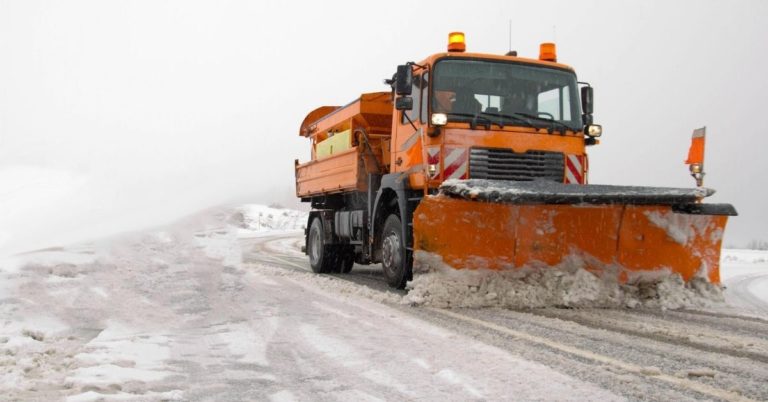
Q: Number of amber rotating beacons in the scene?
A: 2